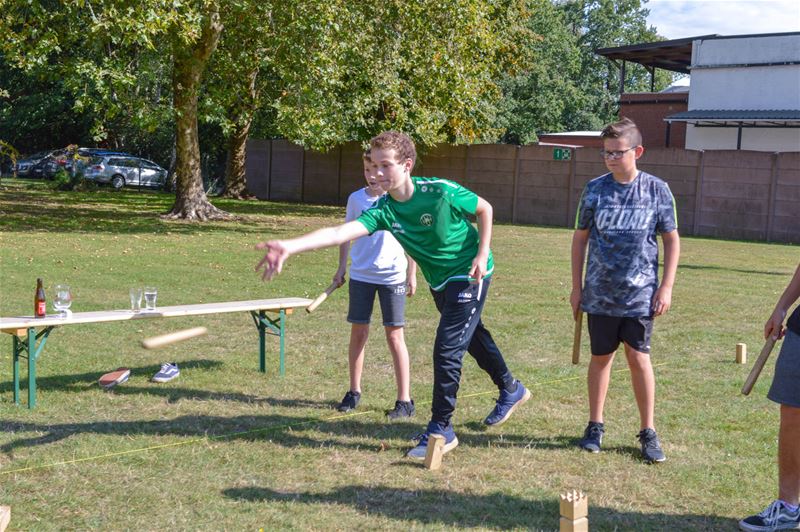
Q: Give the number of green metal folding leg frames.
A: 2